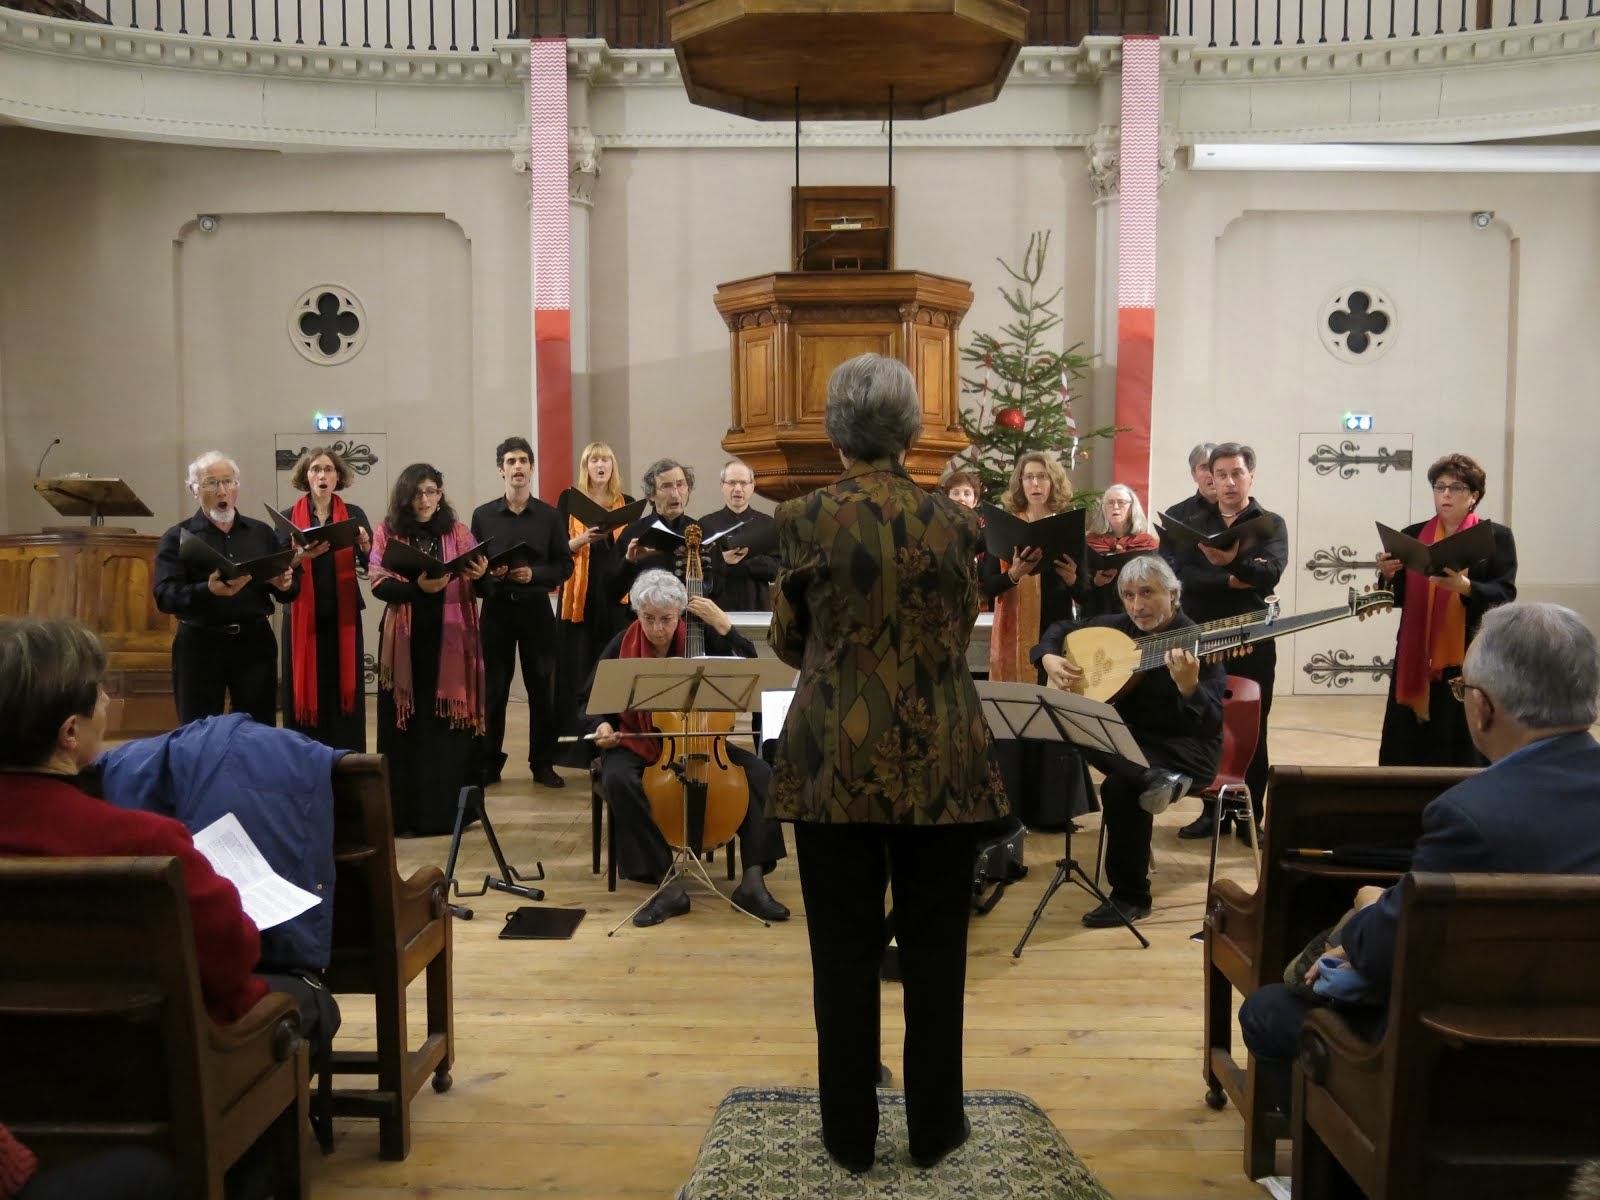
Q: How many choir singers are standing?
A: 13